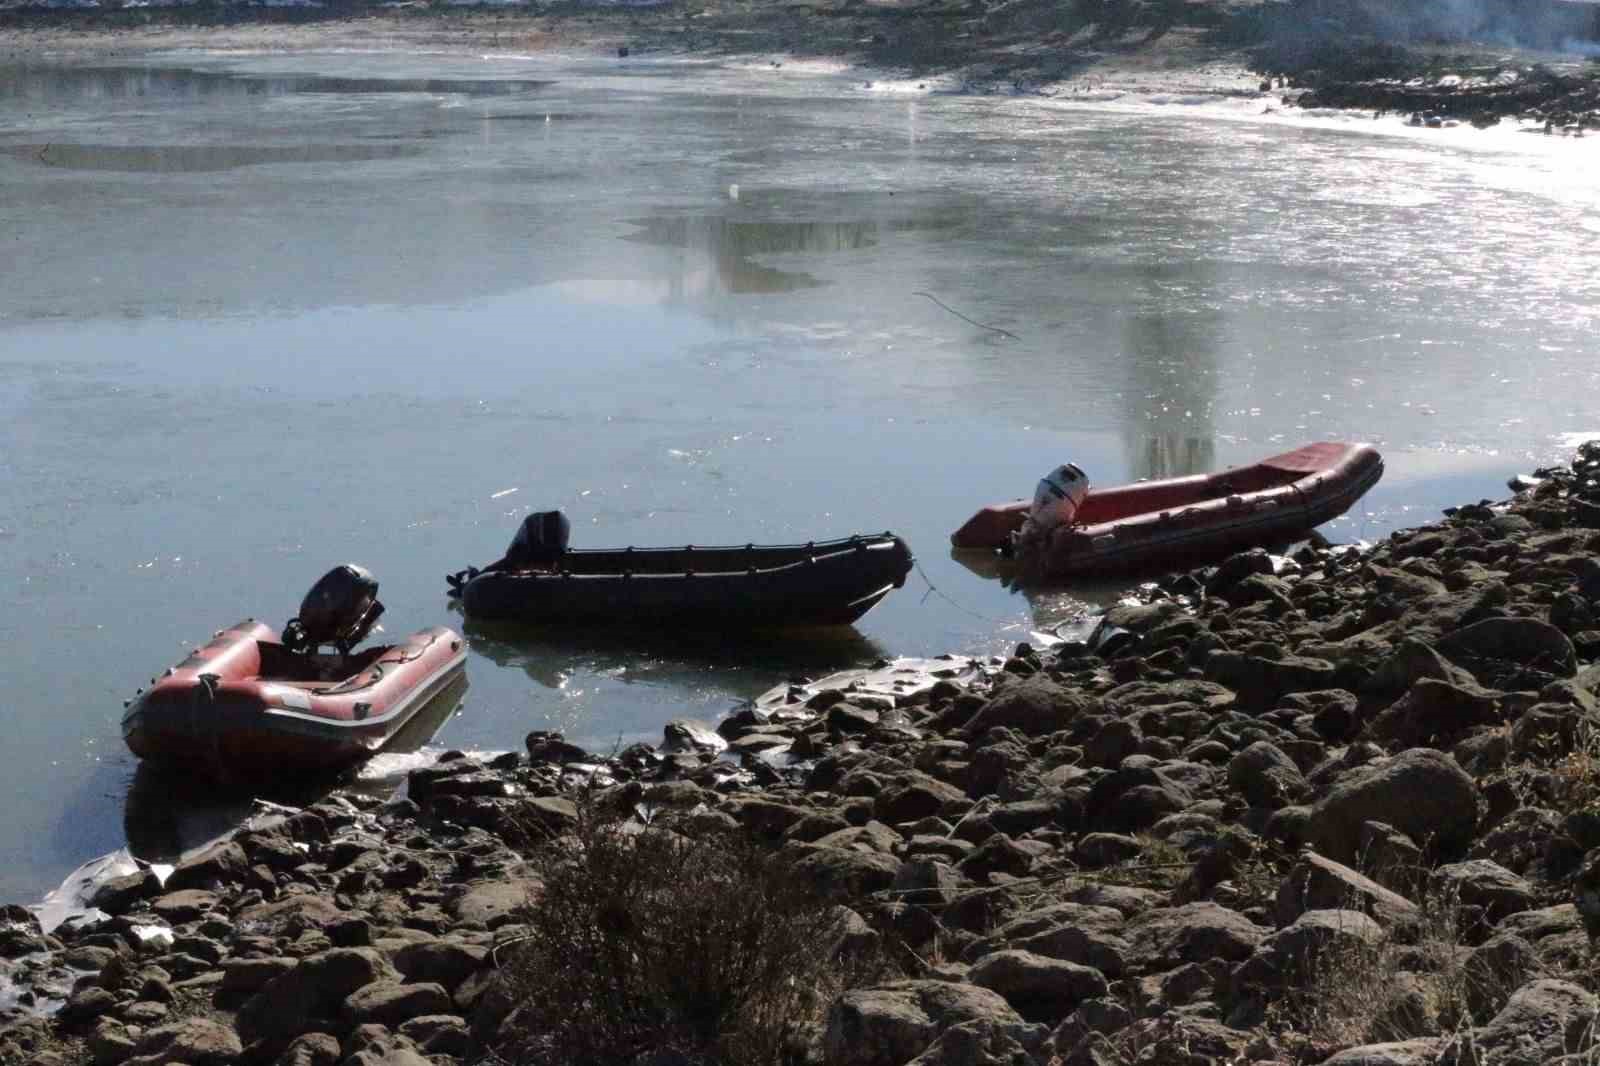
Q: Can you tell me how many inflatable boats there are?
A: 3